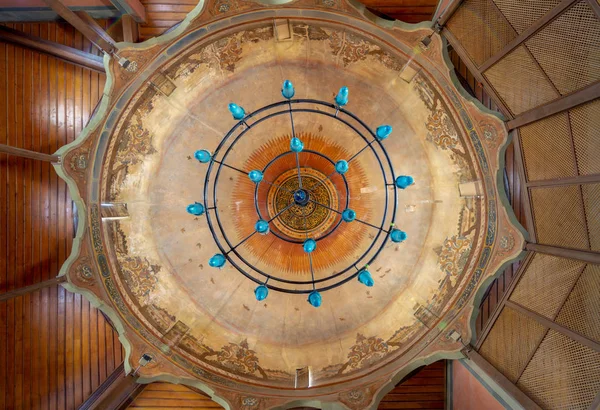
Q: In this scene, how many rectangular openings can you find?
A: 8